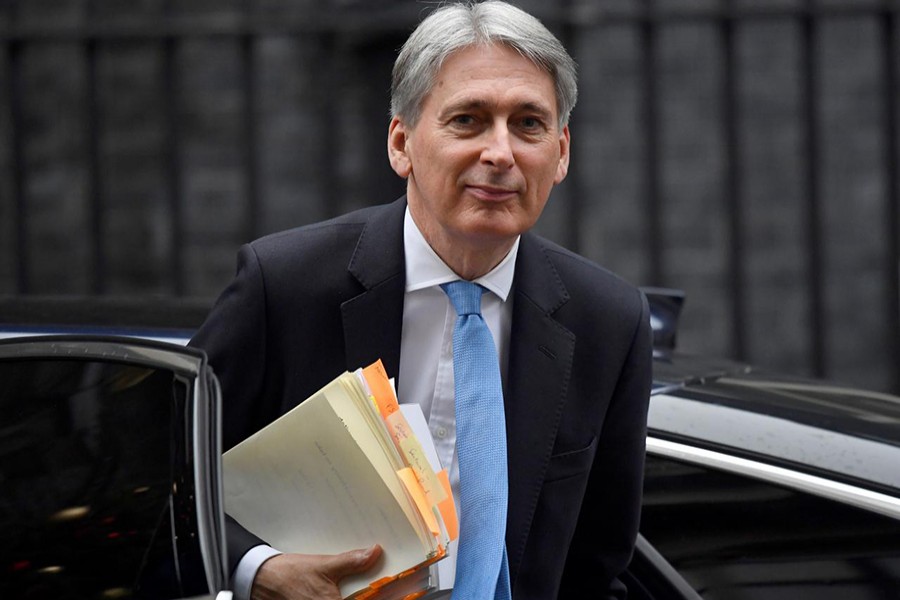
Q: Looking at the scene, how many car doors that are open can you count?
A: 1